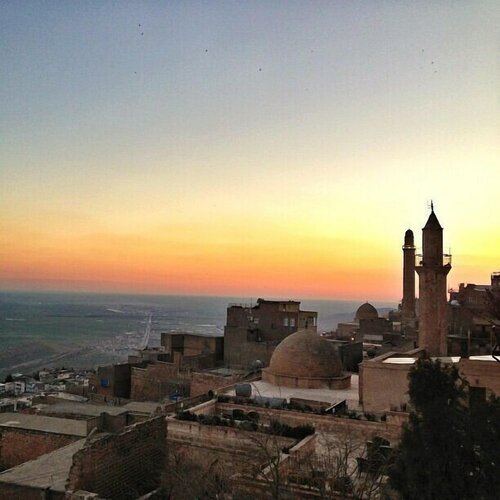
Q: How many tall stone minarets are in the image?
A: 2